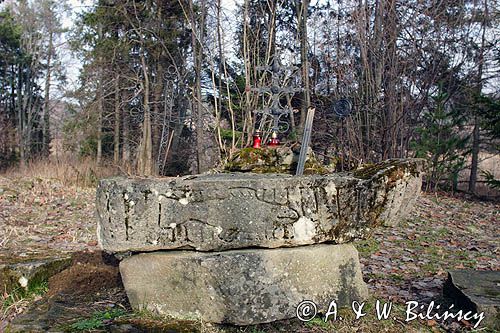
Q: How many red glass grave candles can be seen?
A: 2